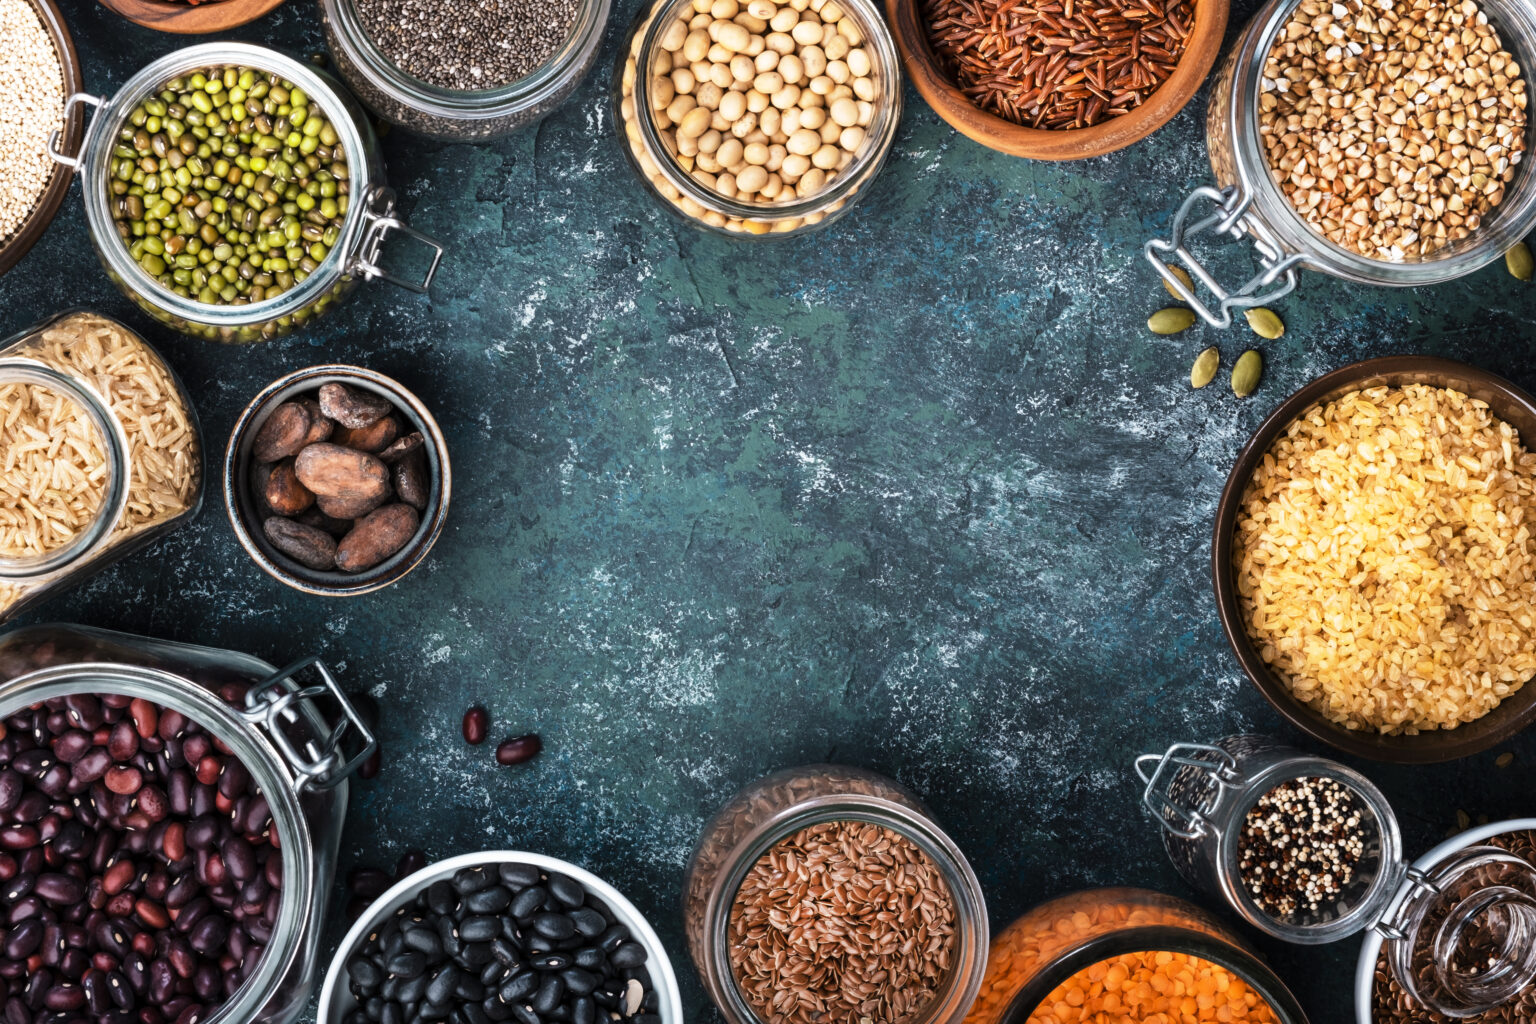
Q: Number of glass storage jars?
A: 9